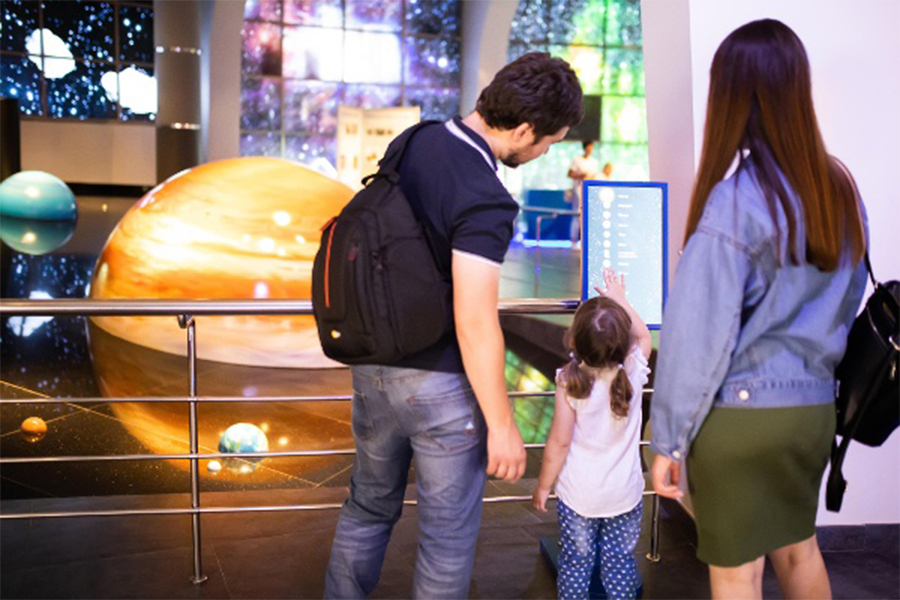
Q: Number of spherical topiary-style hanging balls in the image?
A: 0